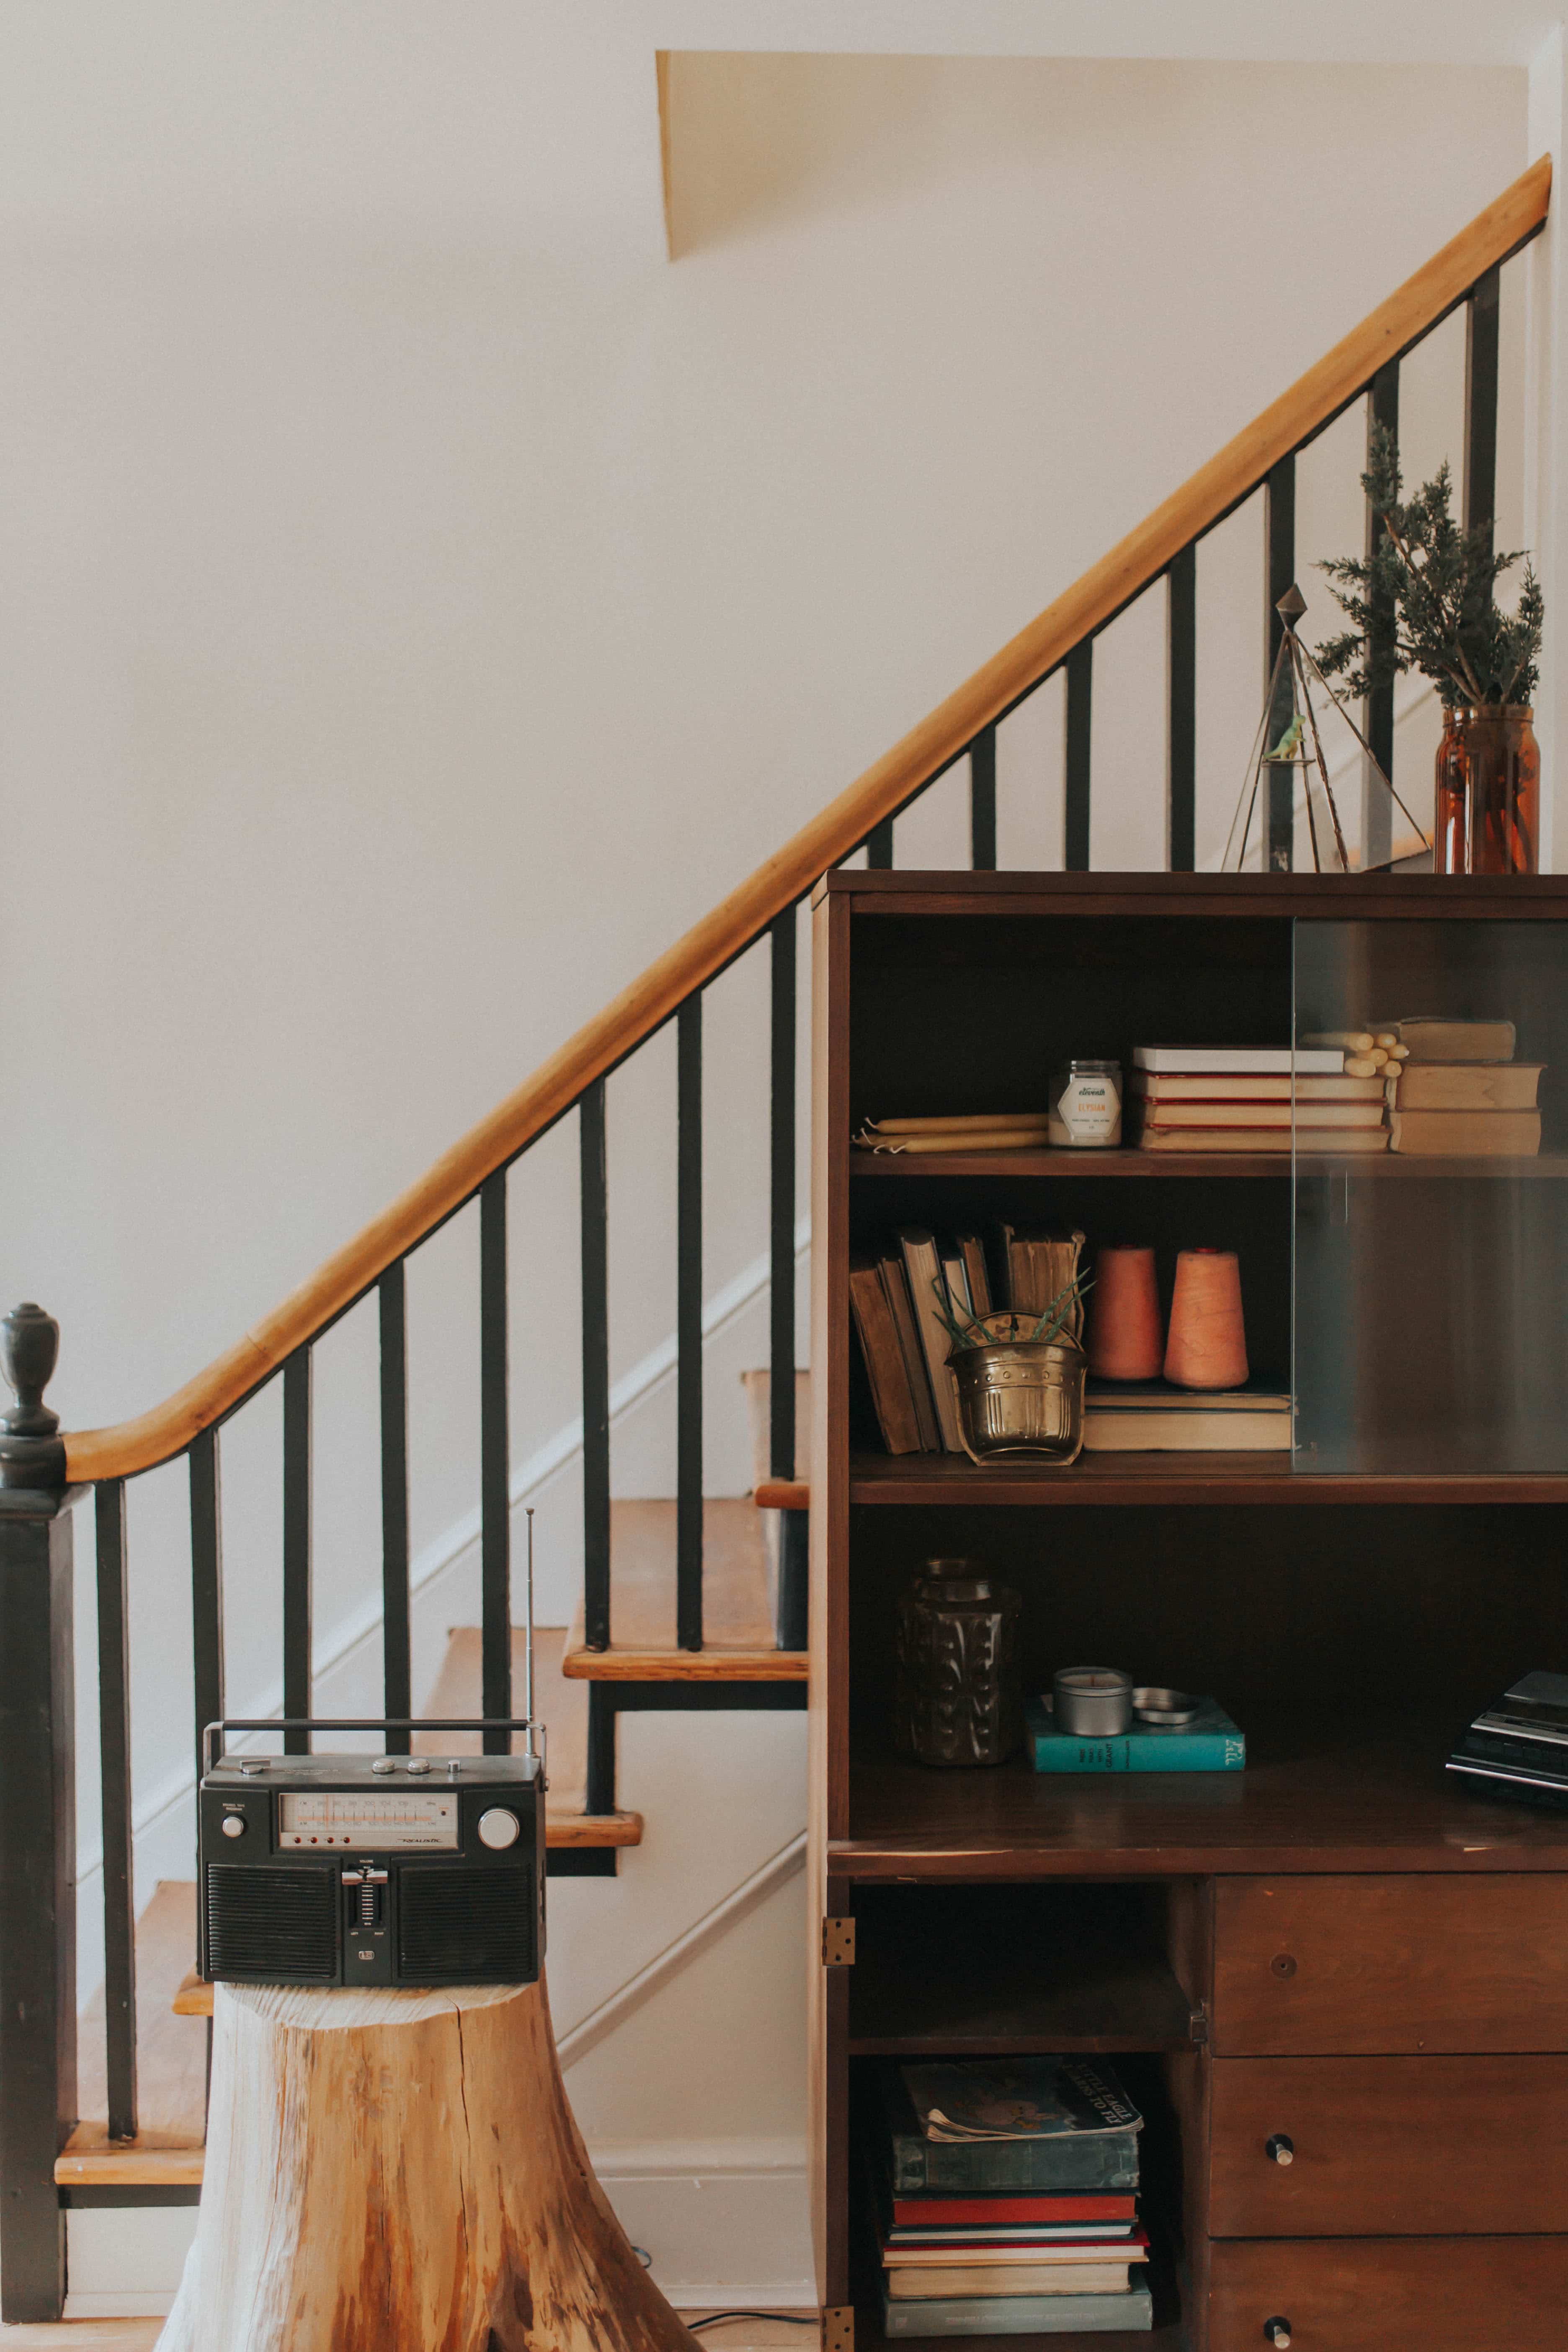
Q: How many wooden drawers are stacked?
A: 3